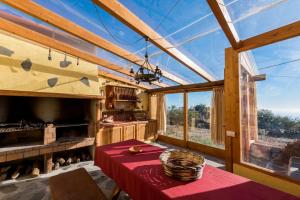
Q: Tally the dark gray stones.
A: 5